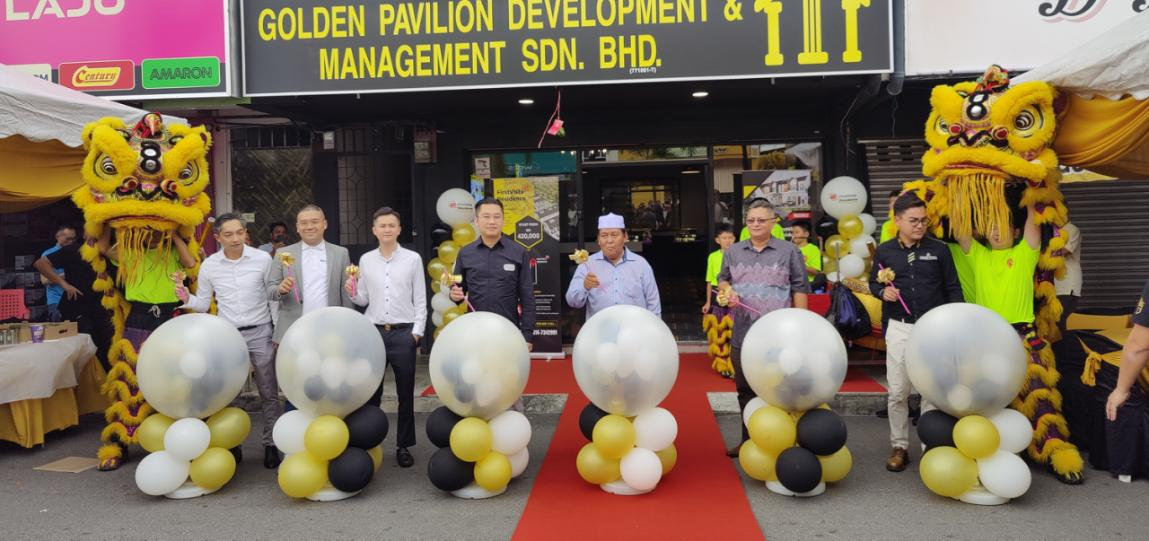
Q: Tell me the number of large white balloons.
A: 6